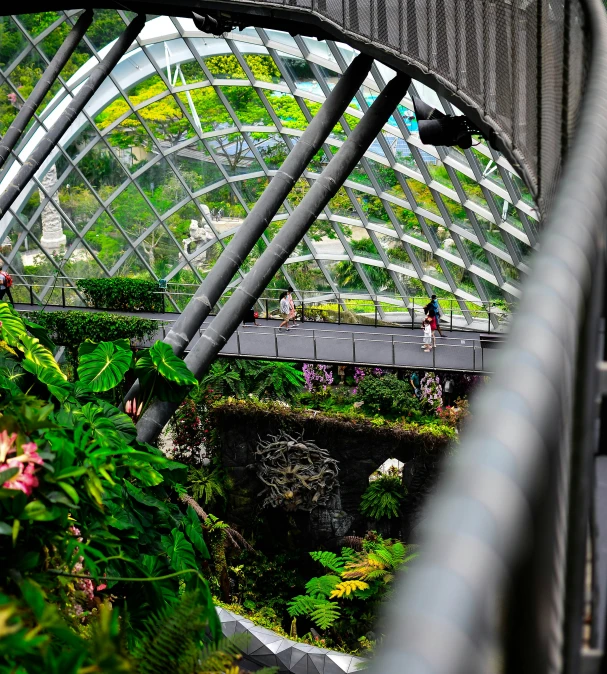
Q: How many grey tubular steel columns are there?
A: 4